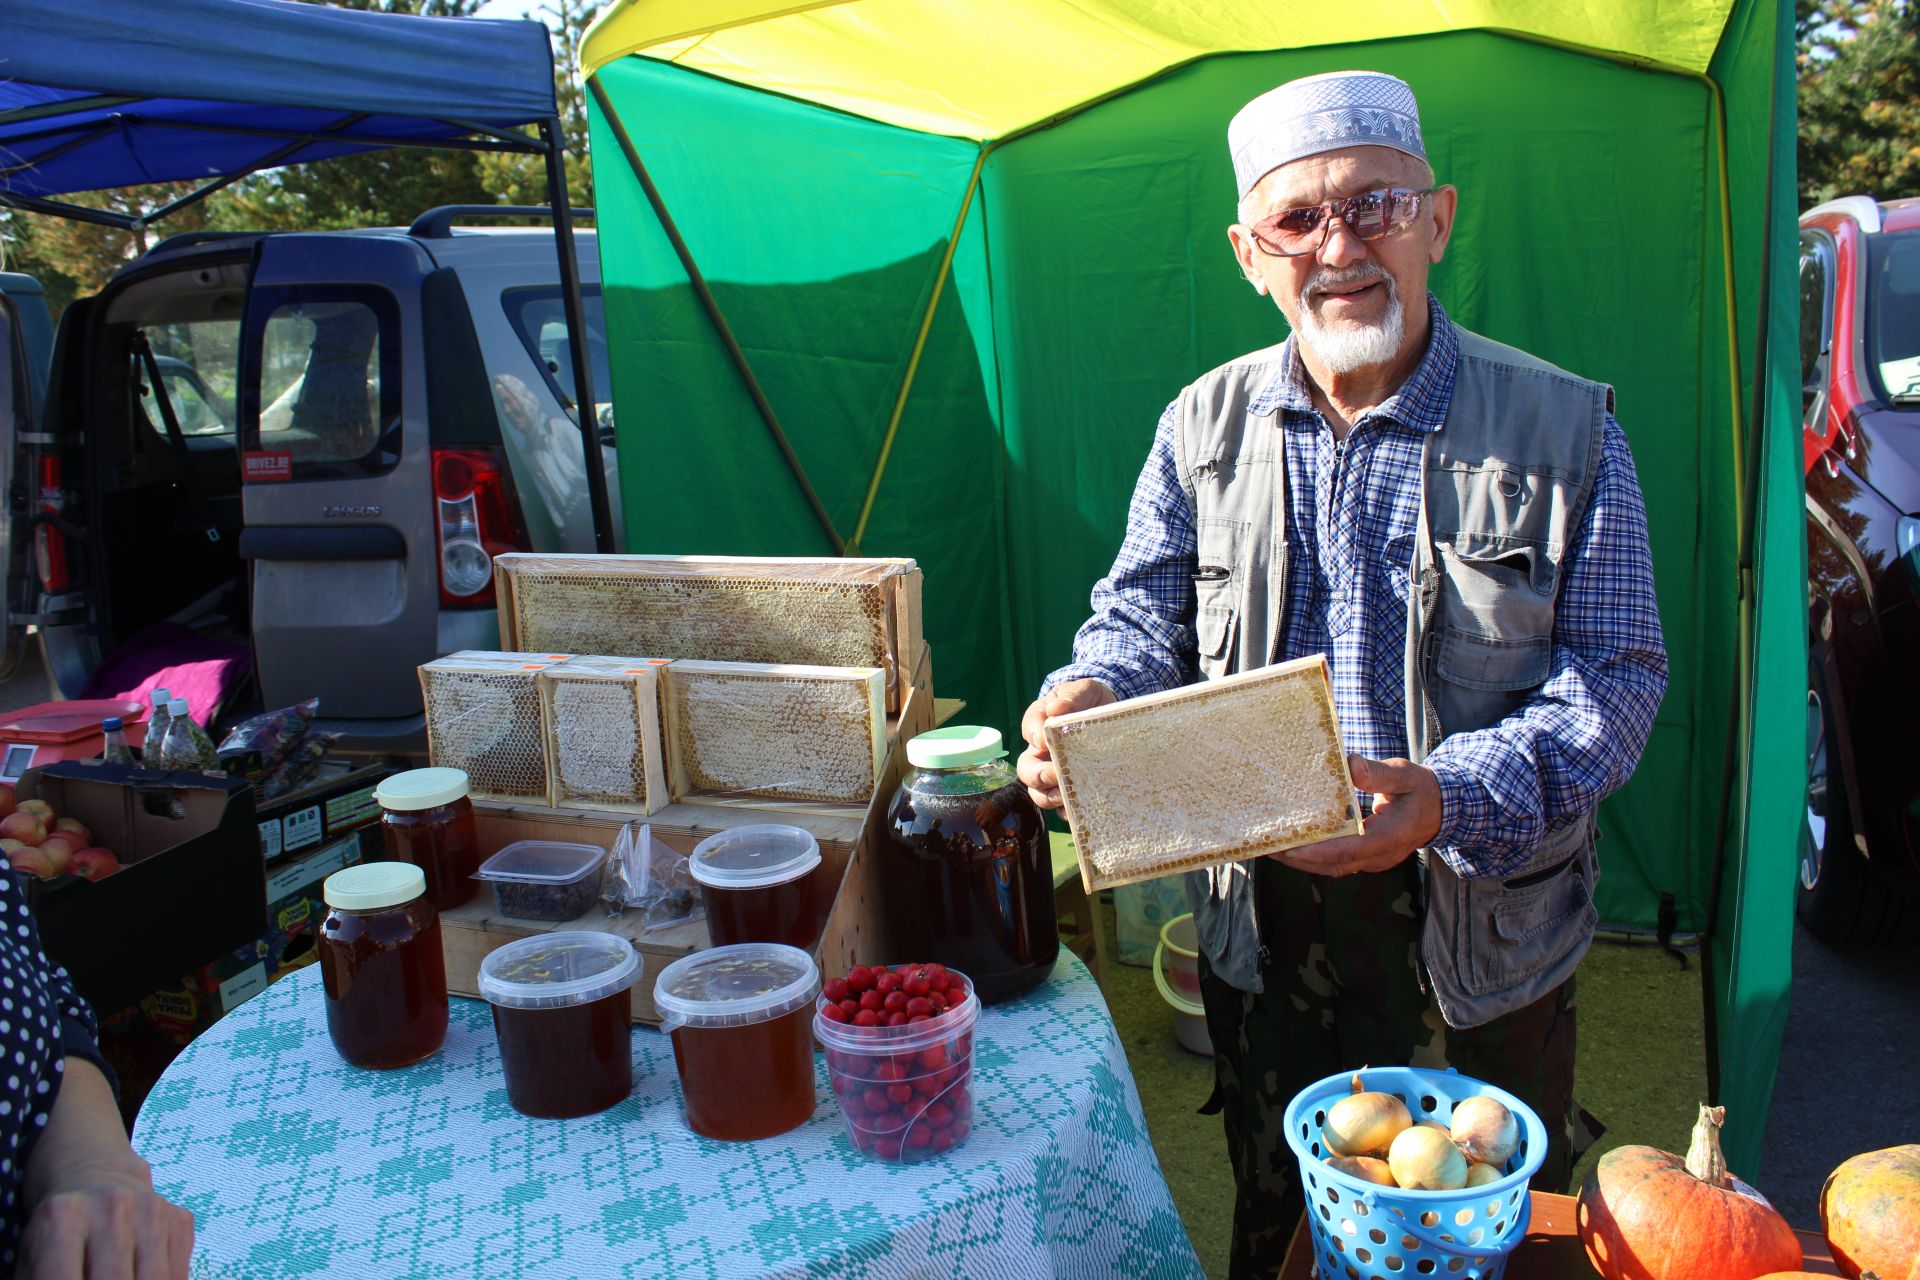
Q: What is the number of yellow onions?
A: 6